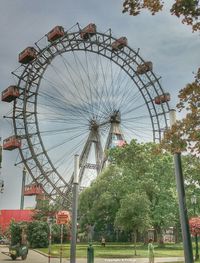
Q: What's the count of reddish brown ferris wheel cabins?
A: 9